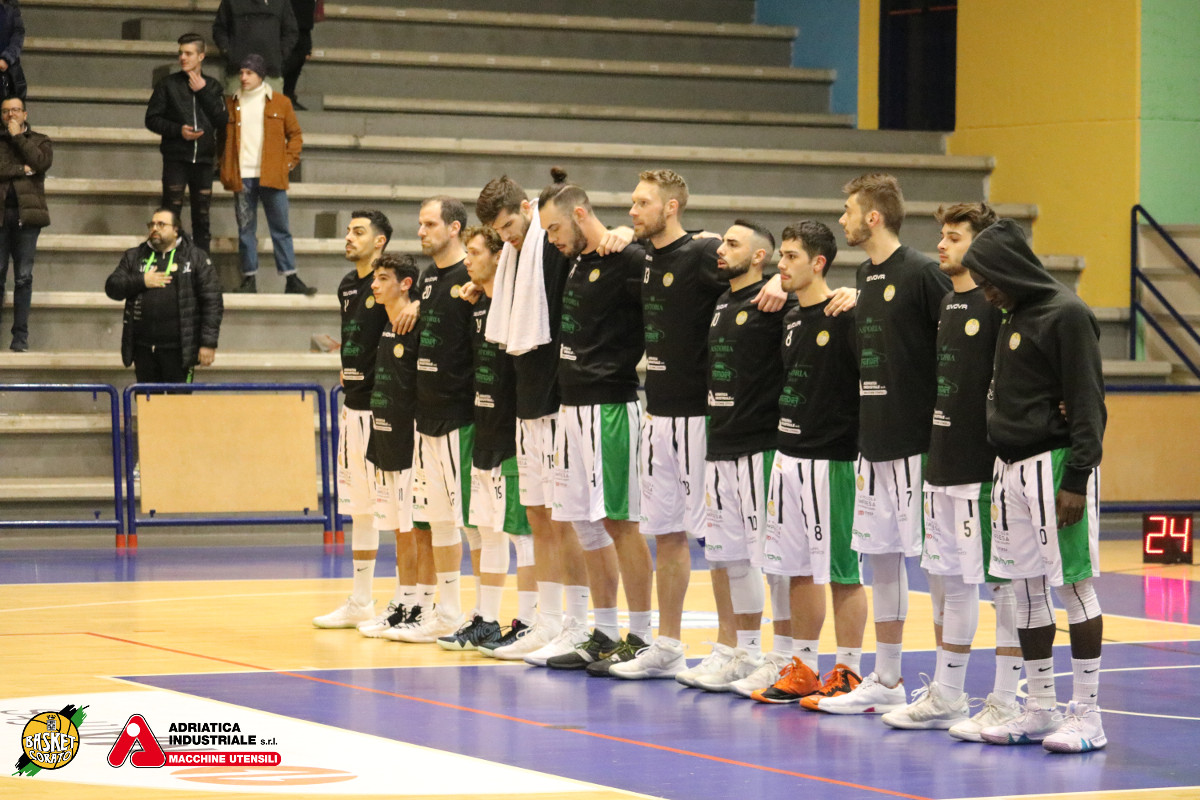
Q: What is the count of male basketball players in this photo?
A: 12